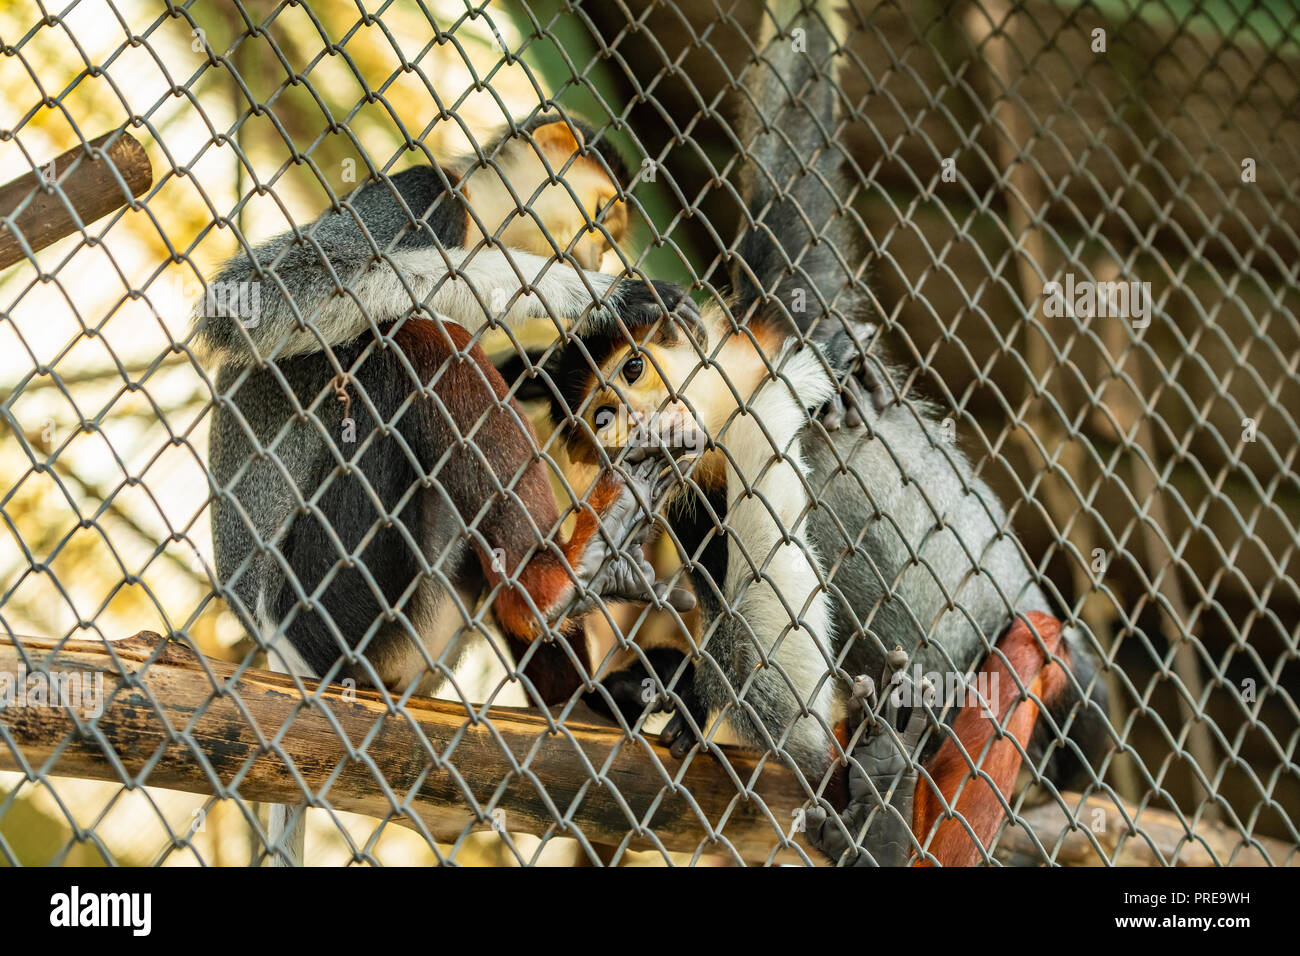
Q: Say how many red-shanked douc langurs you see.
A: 2